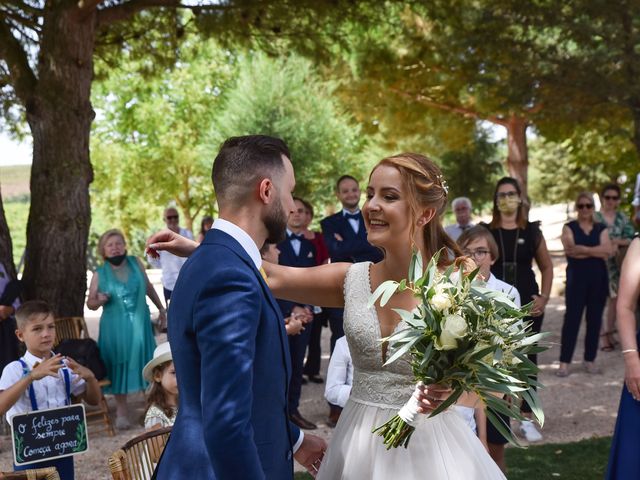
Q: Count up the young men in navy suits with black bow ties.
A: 2